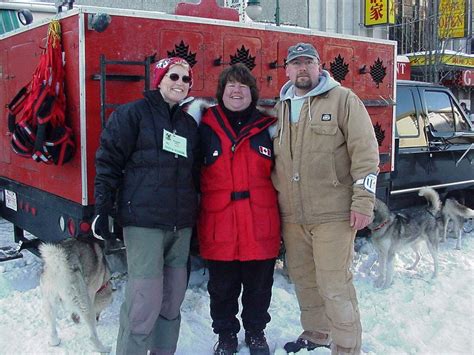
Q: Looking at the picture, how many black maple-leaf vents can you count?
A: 5